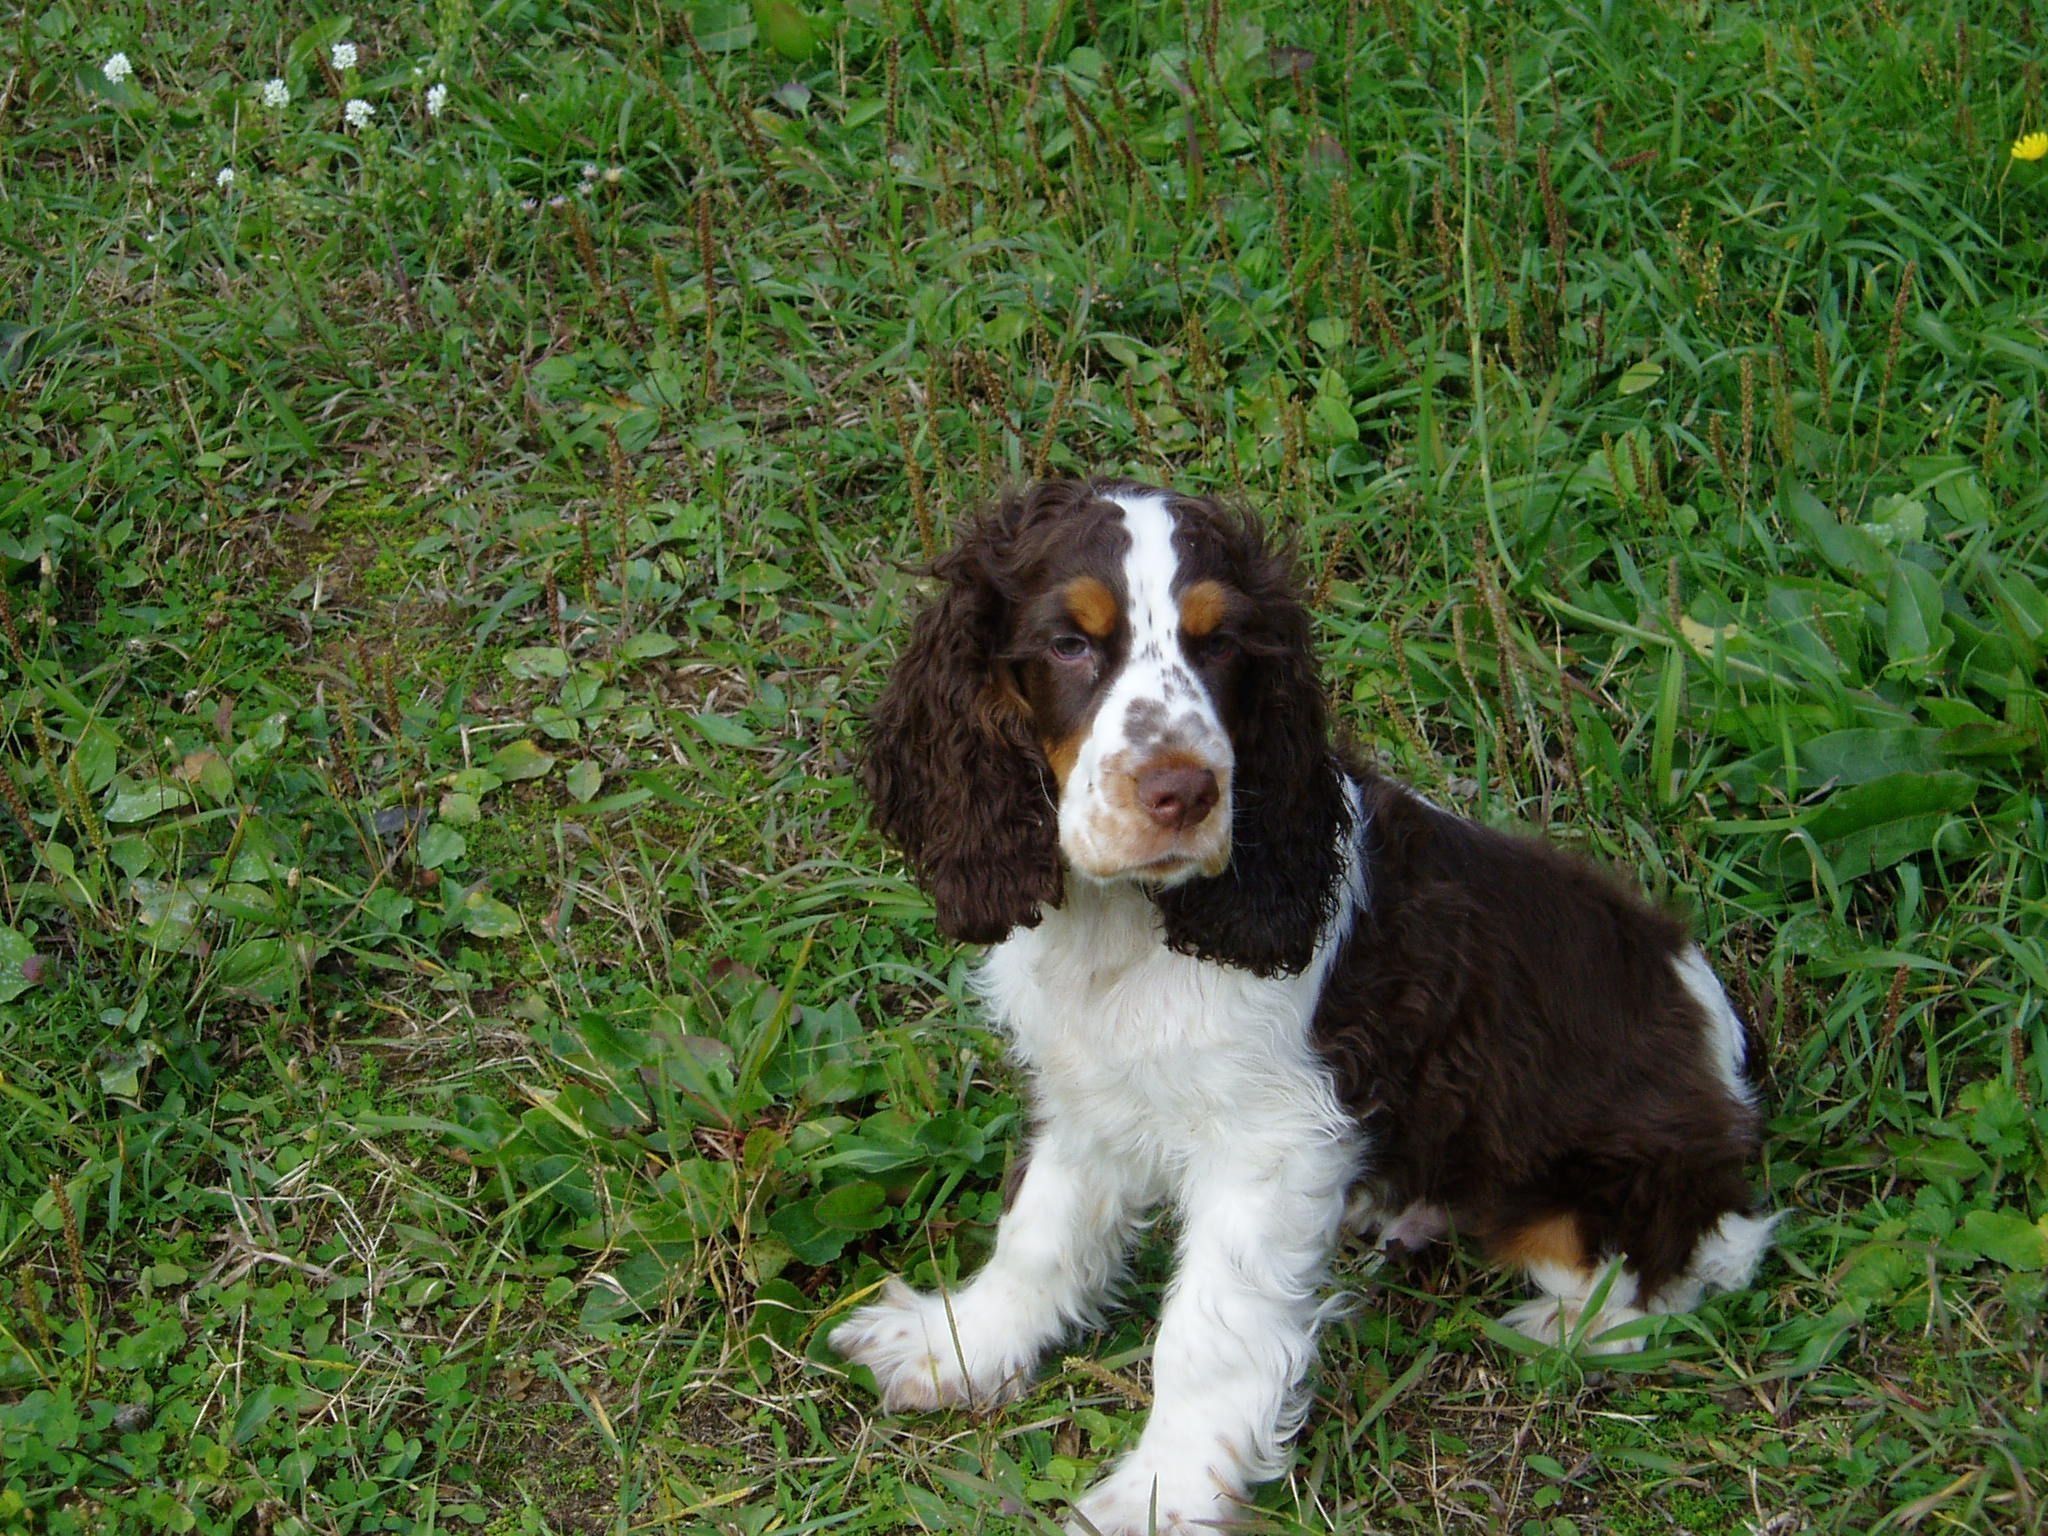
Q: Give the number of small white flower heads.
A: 6